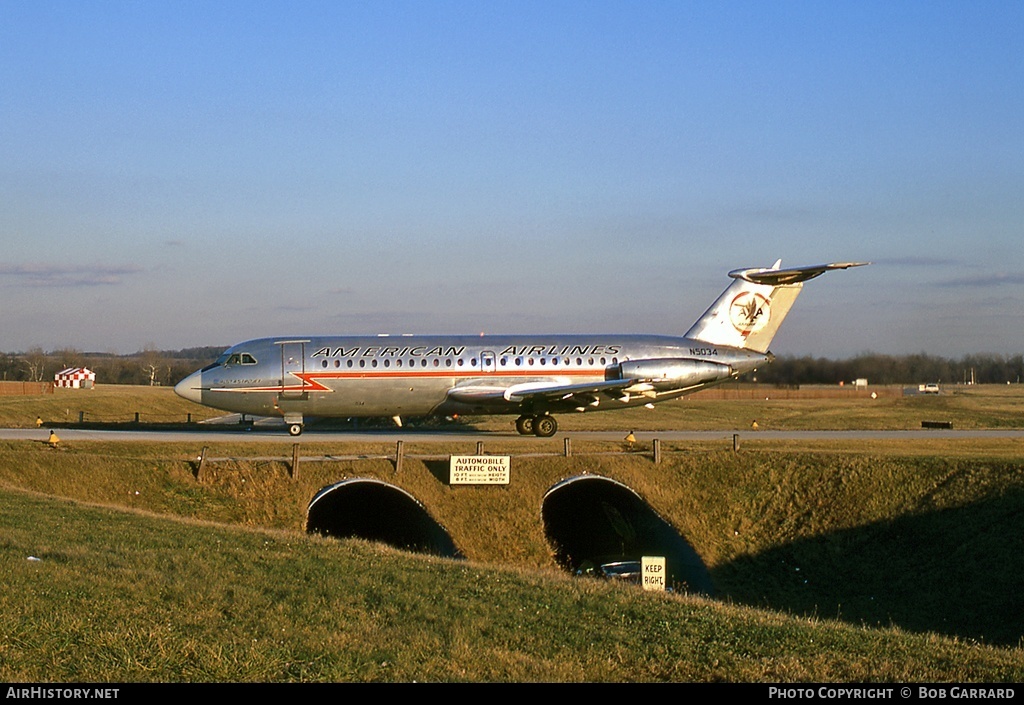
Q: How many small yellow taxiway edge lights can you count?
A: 4